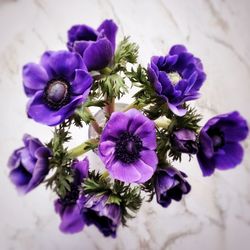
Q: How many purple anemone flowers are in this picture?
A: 10